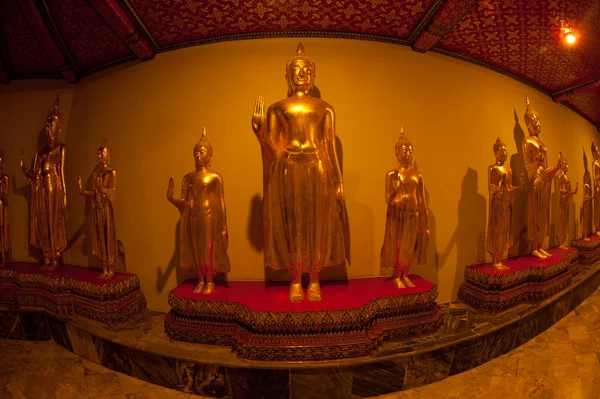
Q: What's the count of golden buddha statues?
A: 11